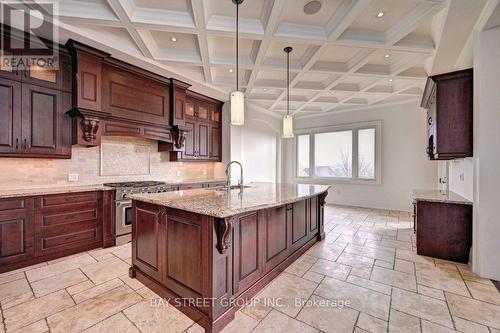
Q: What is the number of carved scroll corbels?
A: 4